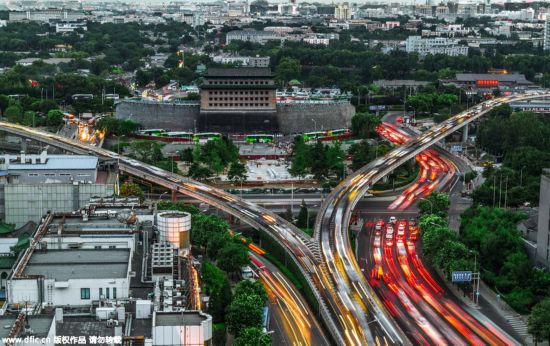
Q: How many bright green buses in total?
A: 6